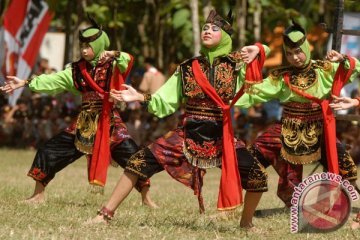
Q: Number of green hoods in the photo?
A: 3